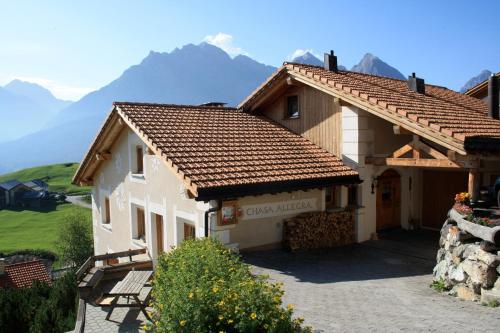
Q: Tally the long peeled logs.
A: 1